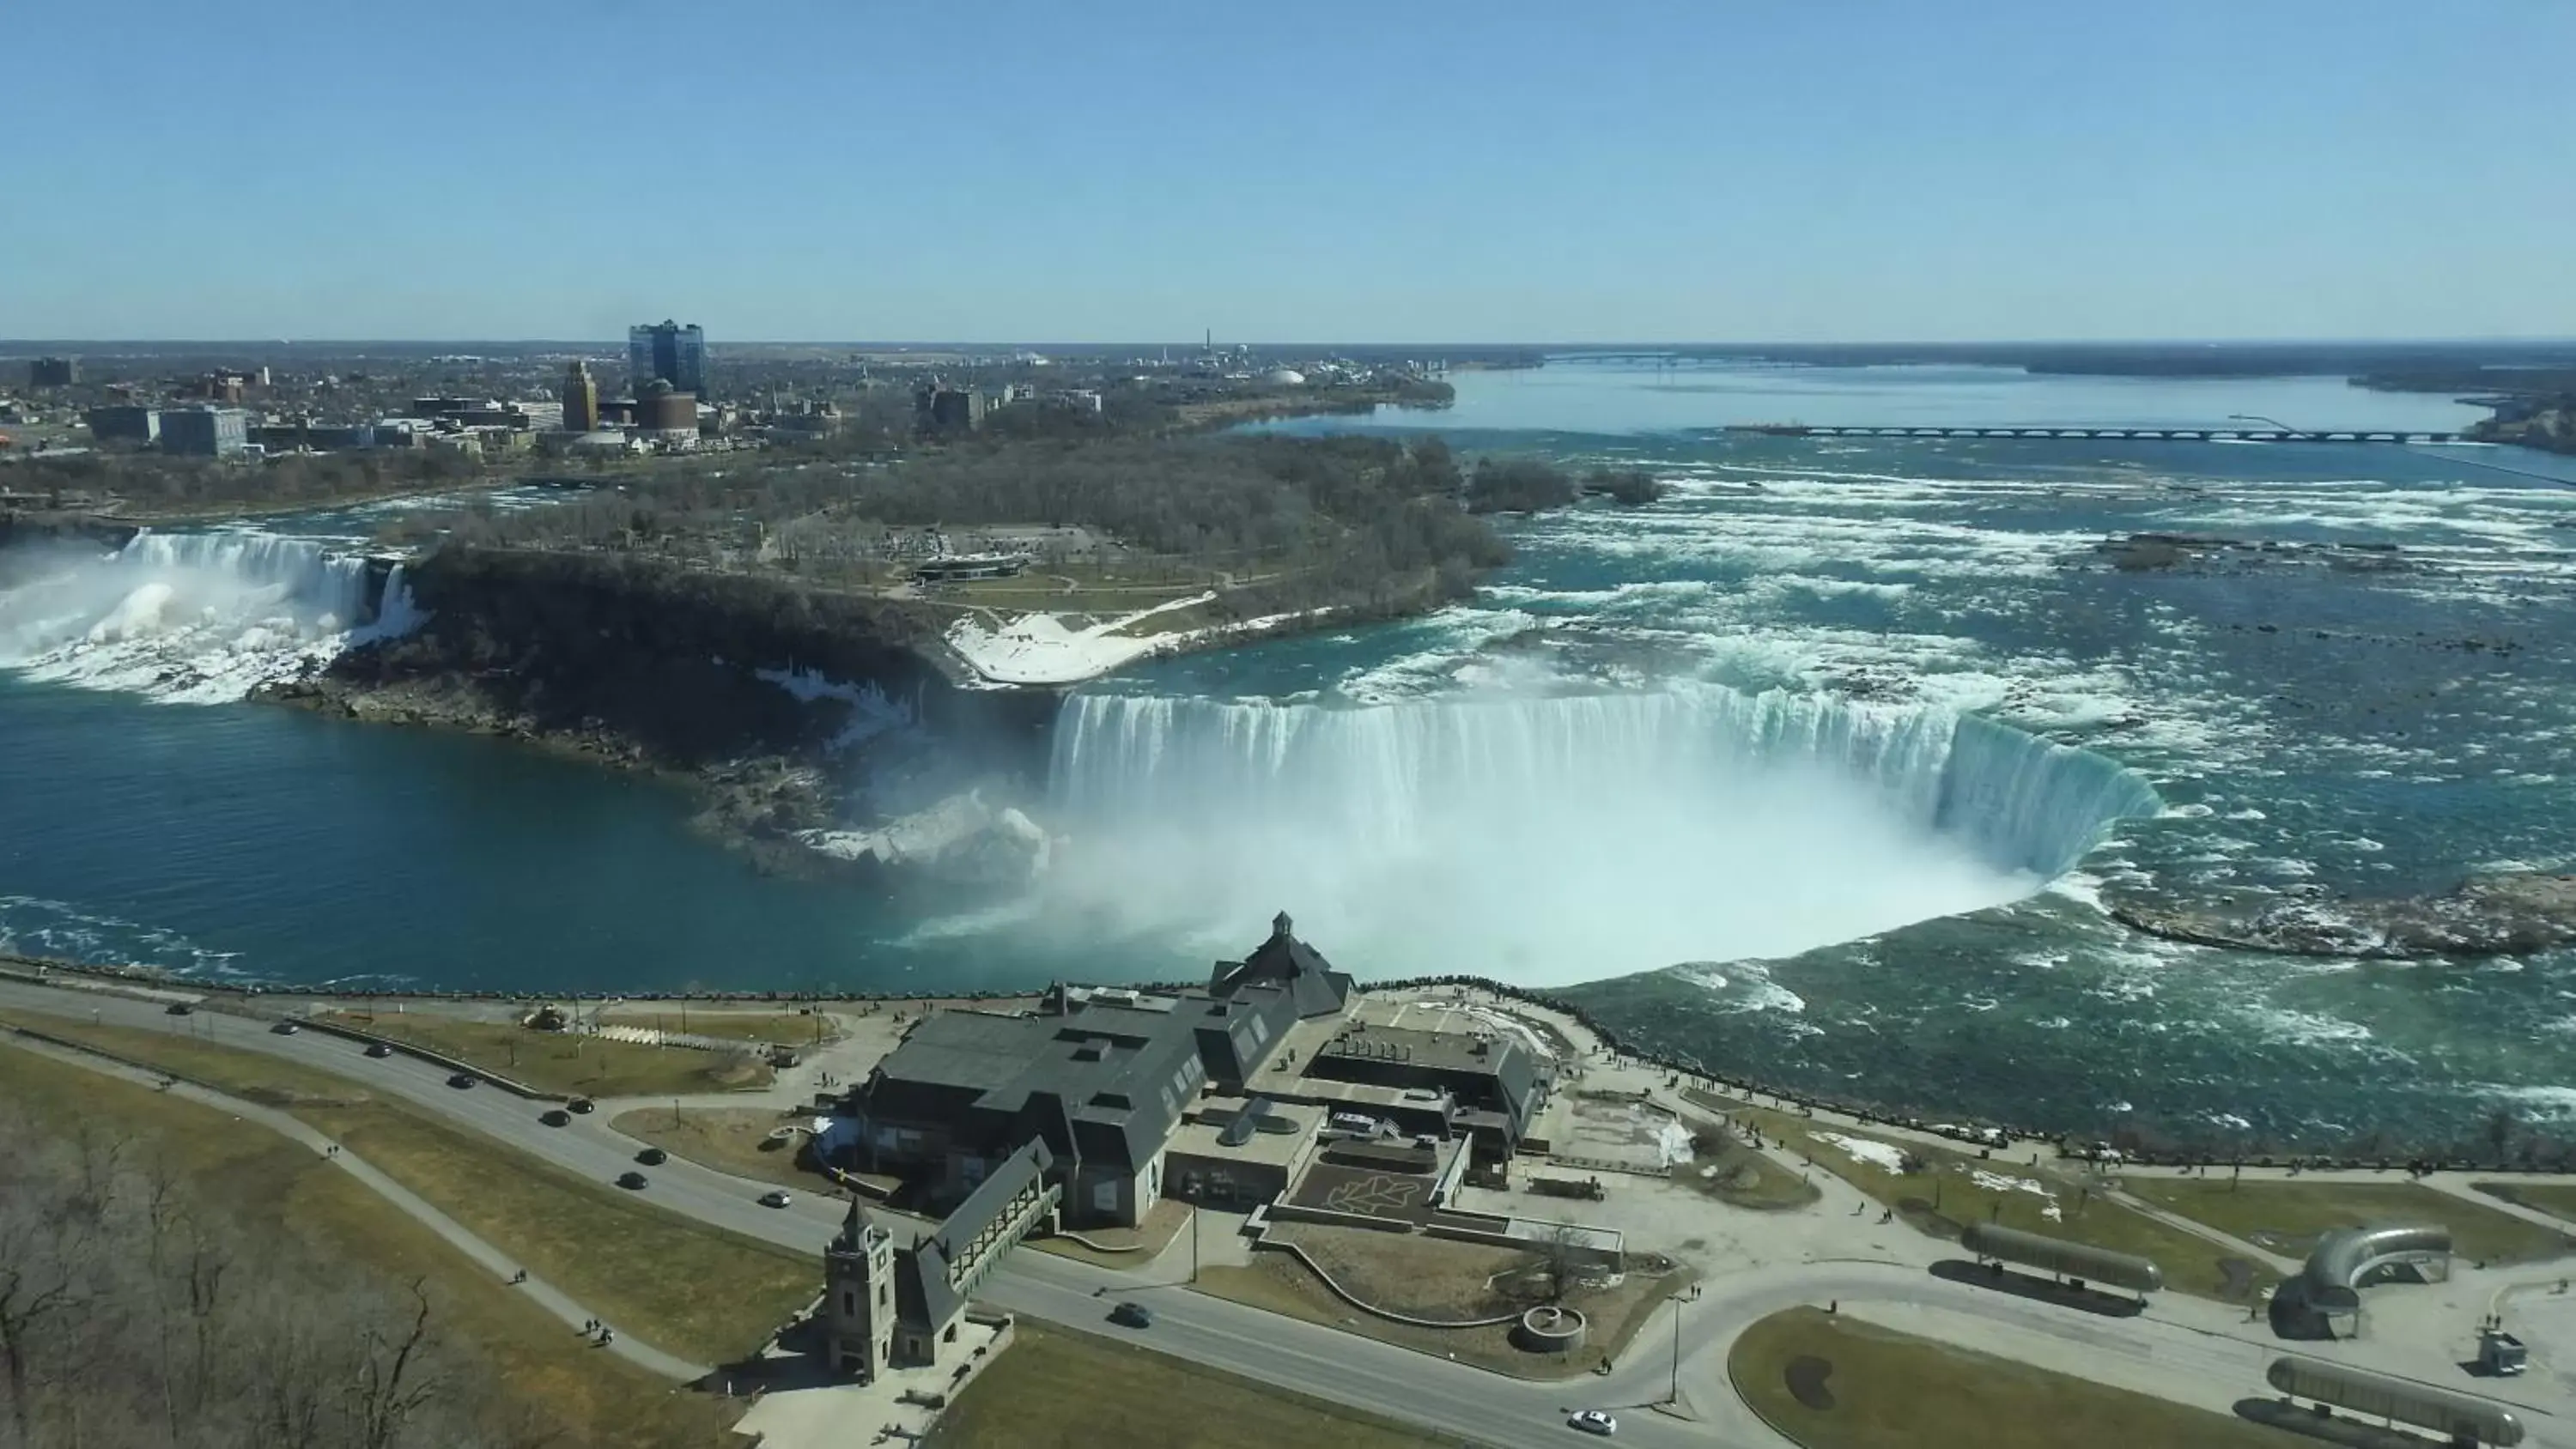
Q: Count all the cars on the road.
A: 11